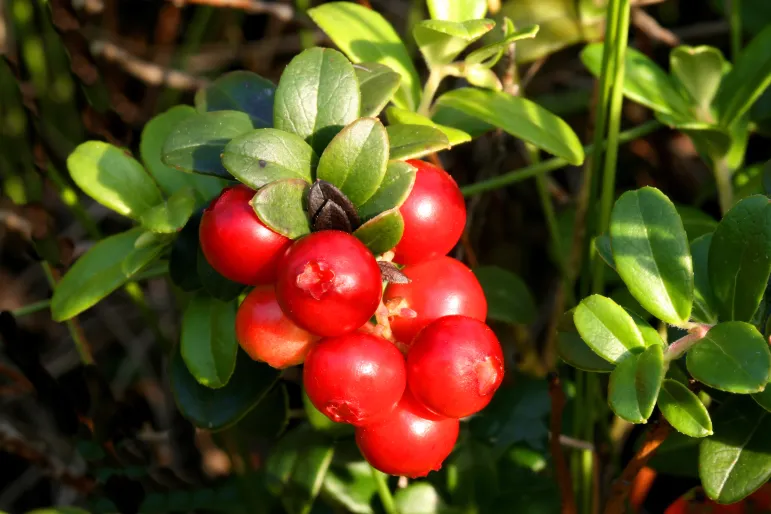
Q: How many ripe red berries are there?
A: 8